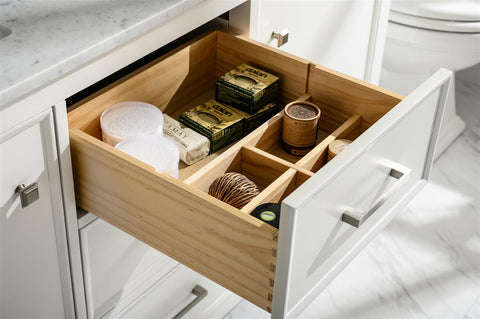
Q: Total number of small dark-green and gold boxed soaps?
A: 3